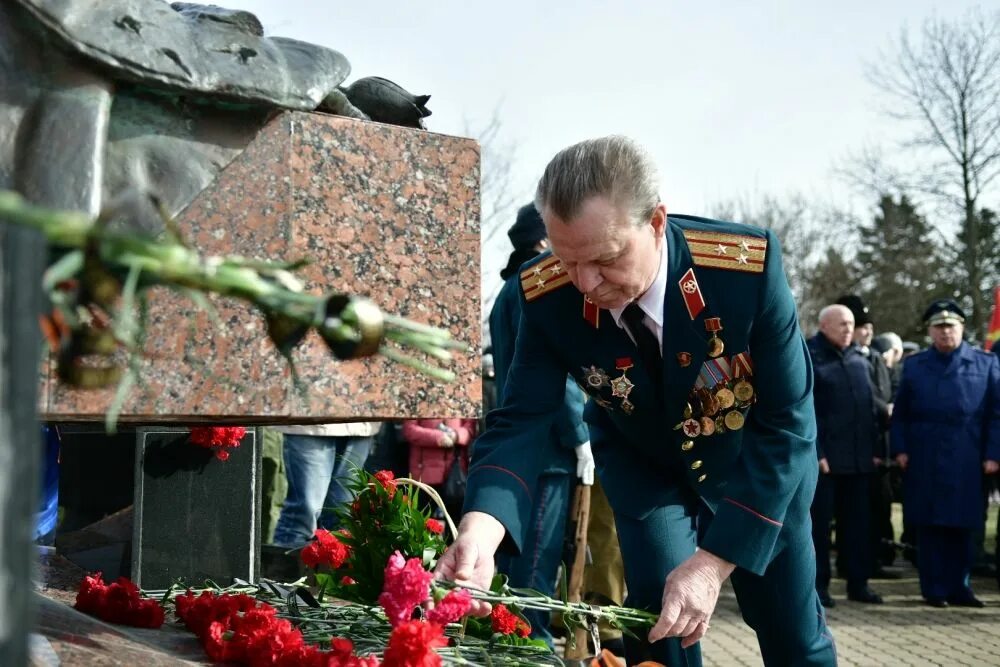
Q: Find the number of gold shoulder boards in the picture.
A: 2